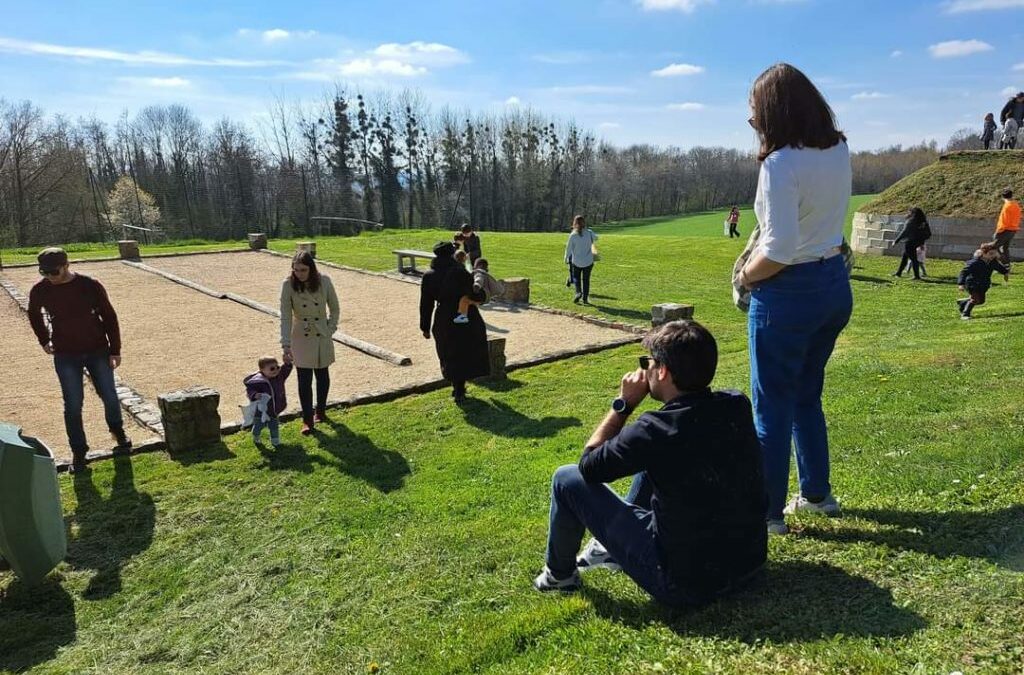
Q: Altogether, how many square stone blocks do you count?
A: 7